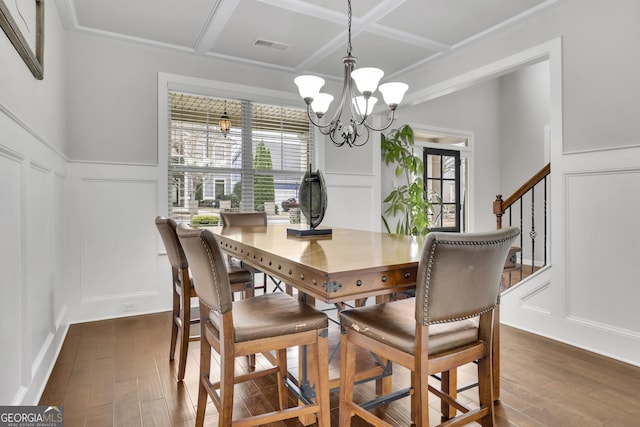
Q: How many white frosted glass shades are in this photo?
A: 5